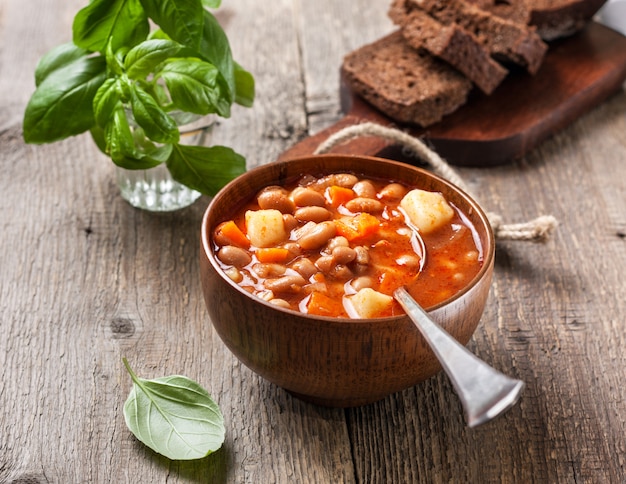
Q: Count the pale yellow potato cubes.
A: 3